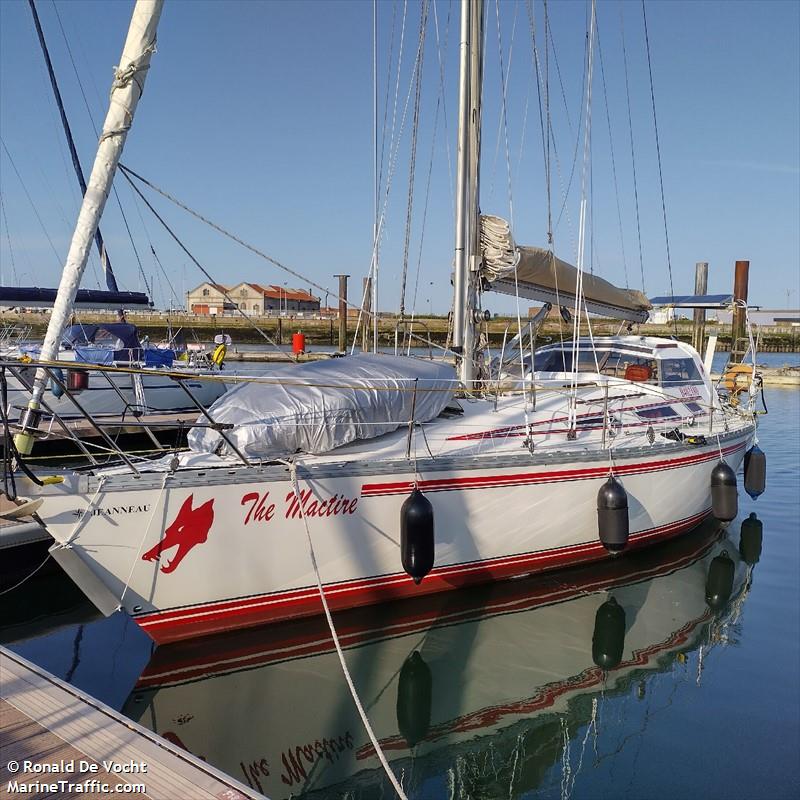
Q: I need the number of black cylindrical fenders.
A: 4